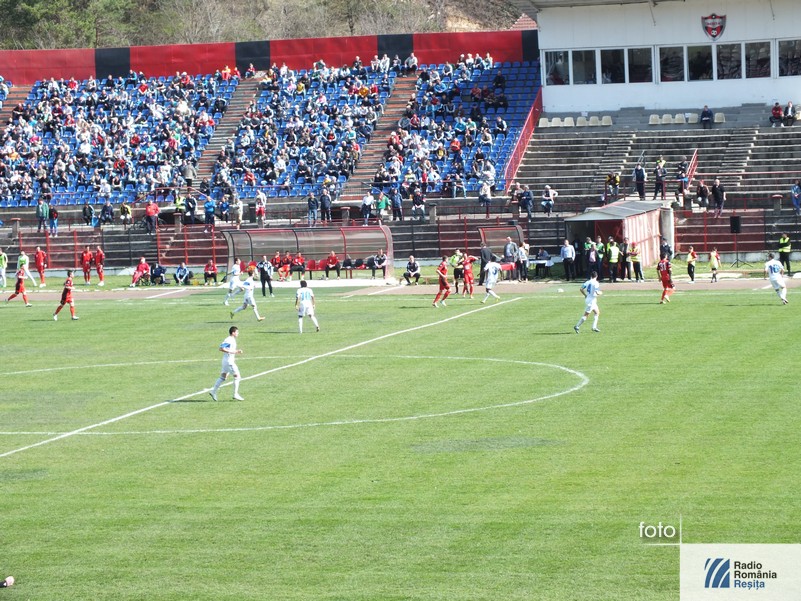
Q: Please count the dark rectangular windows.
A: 9